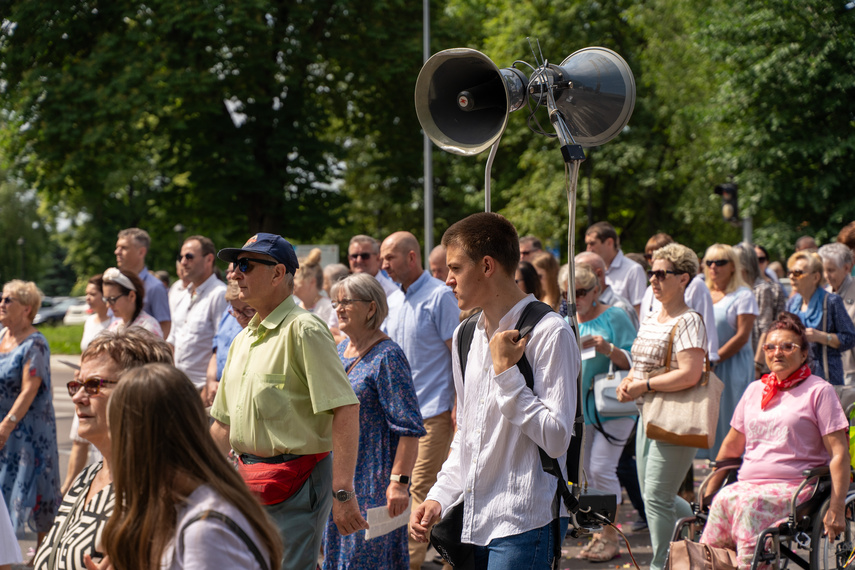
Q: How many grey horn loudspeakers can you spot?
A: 2